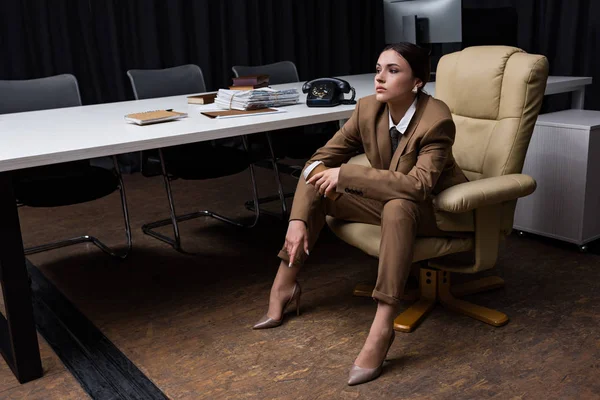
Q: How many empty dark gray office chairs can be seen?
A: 3